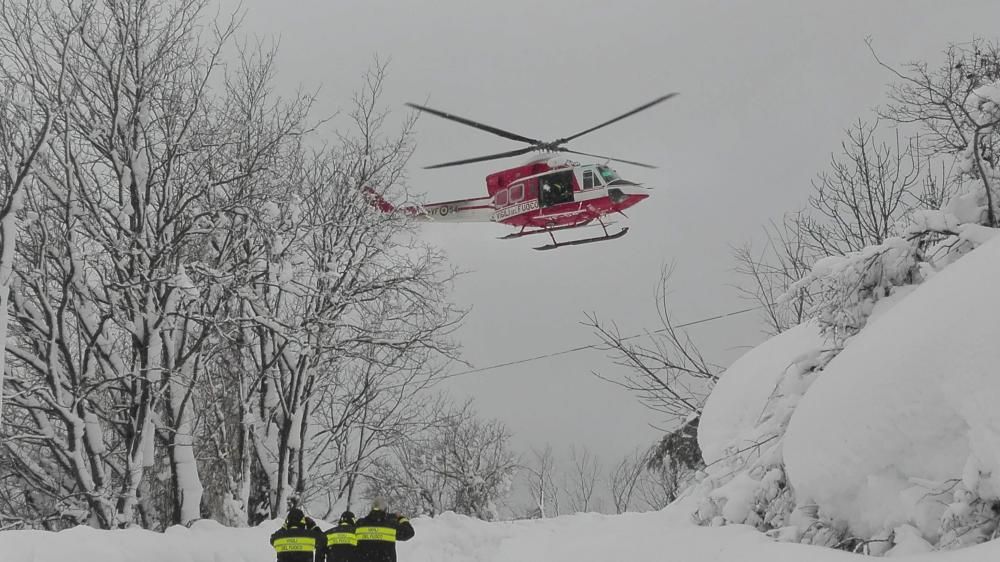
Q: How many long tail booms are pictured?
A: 1